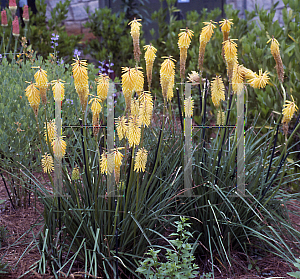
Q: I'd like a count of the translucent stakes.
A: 4